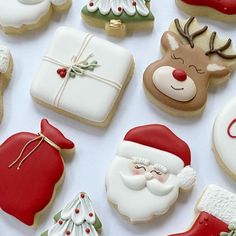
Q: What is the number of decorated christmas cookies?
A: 11